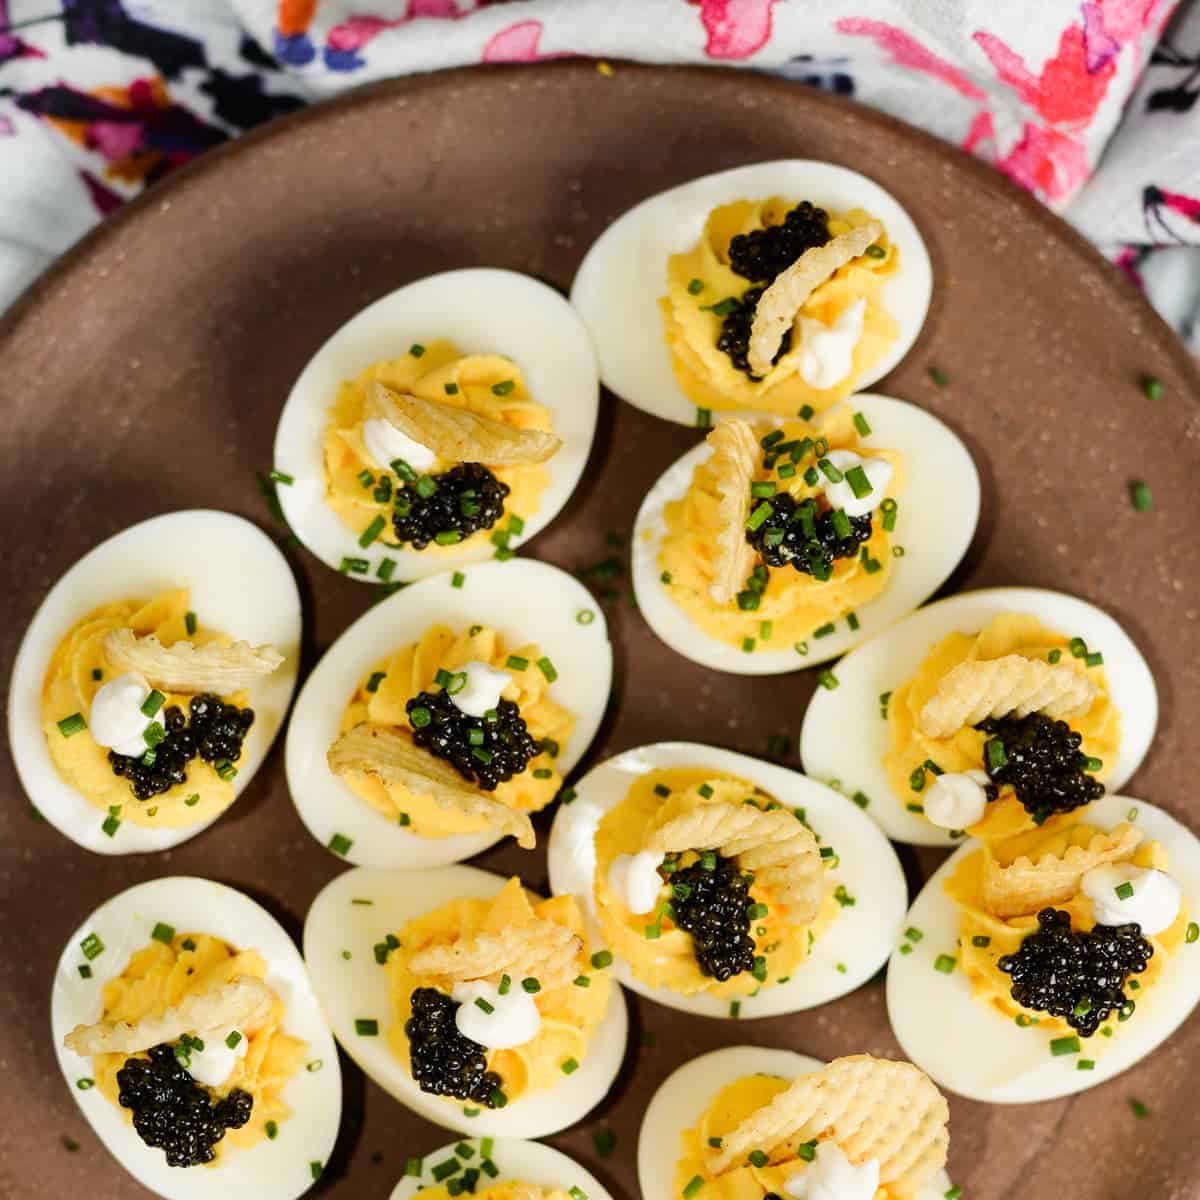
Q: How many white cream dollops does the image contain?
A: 11